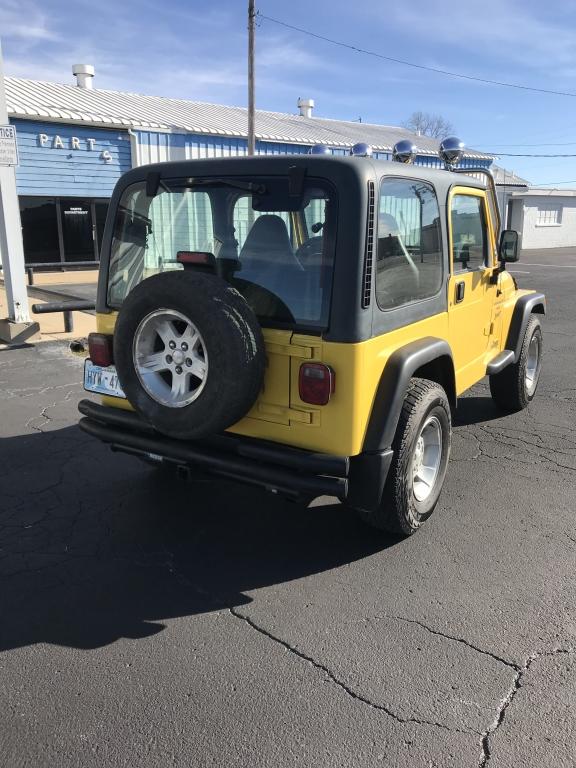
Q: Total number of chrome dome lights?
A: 4